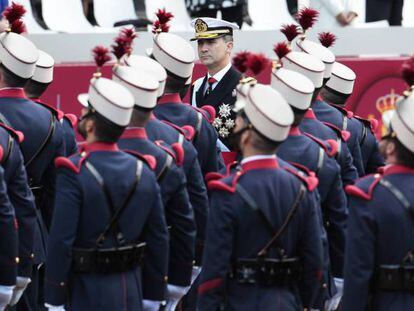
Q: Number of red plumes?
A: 14